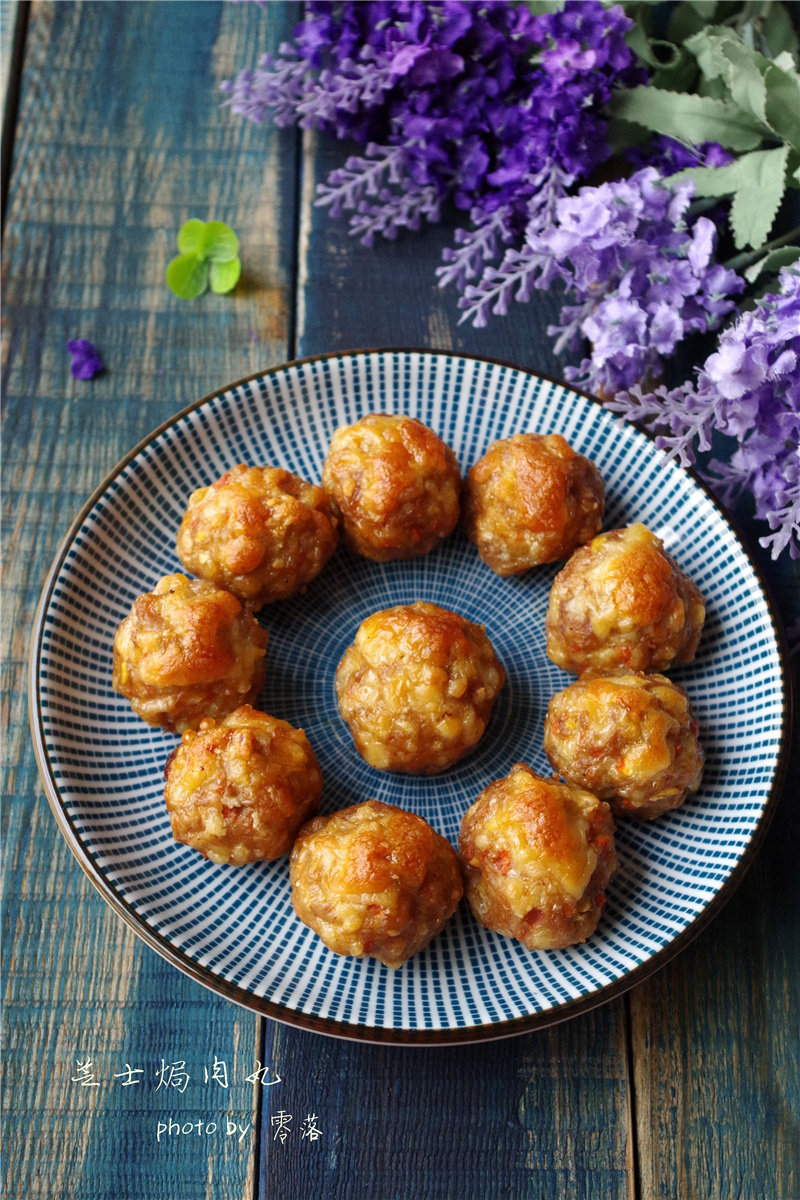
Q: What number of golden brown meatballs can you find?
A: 10